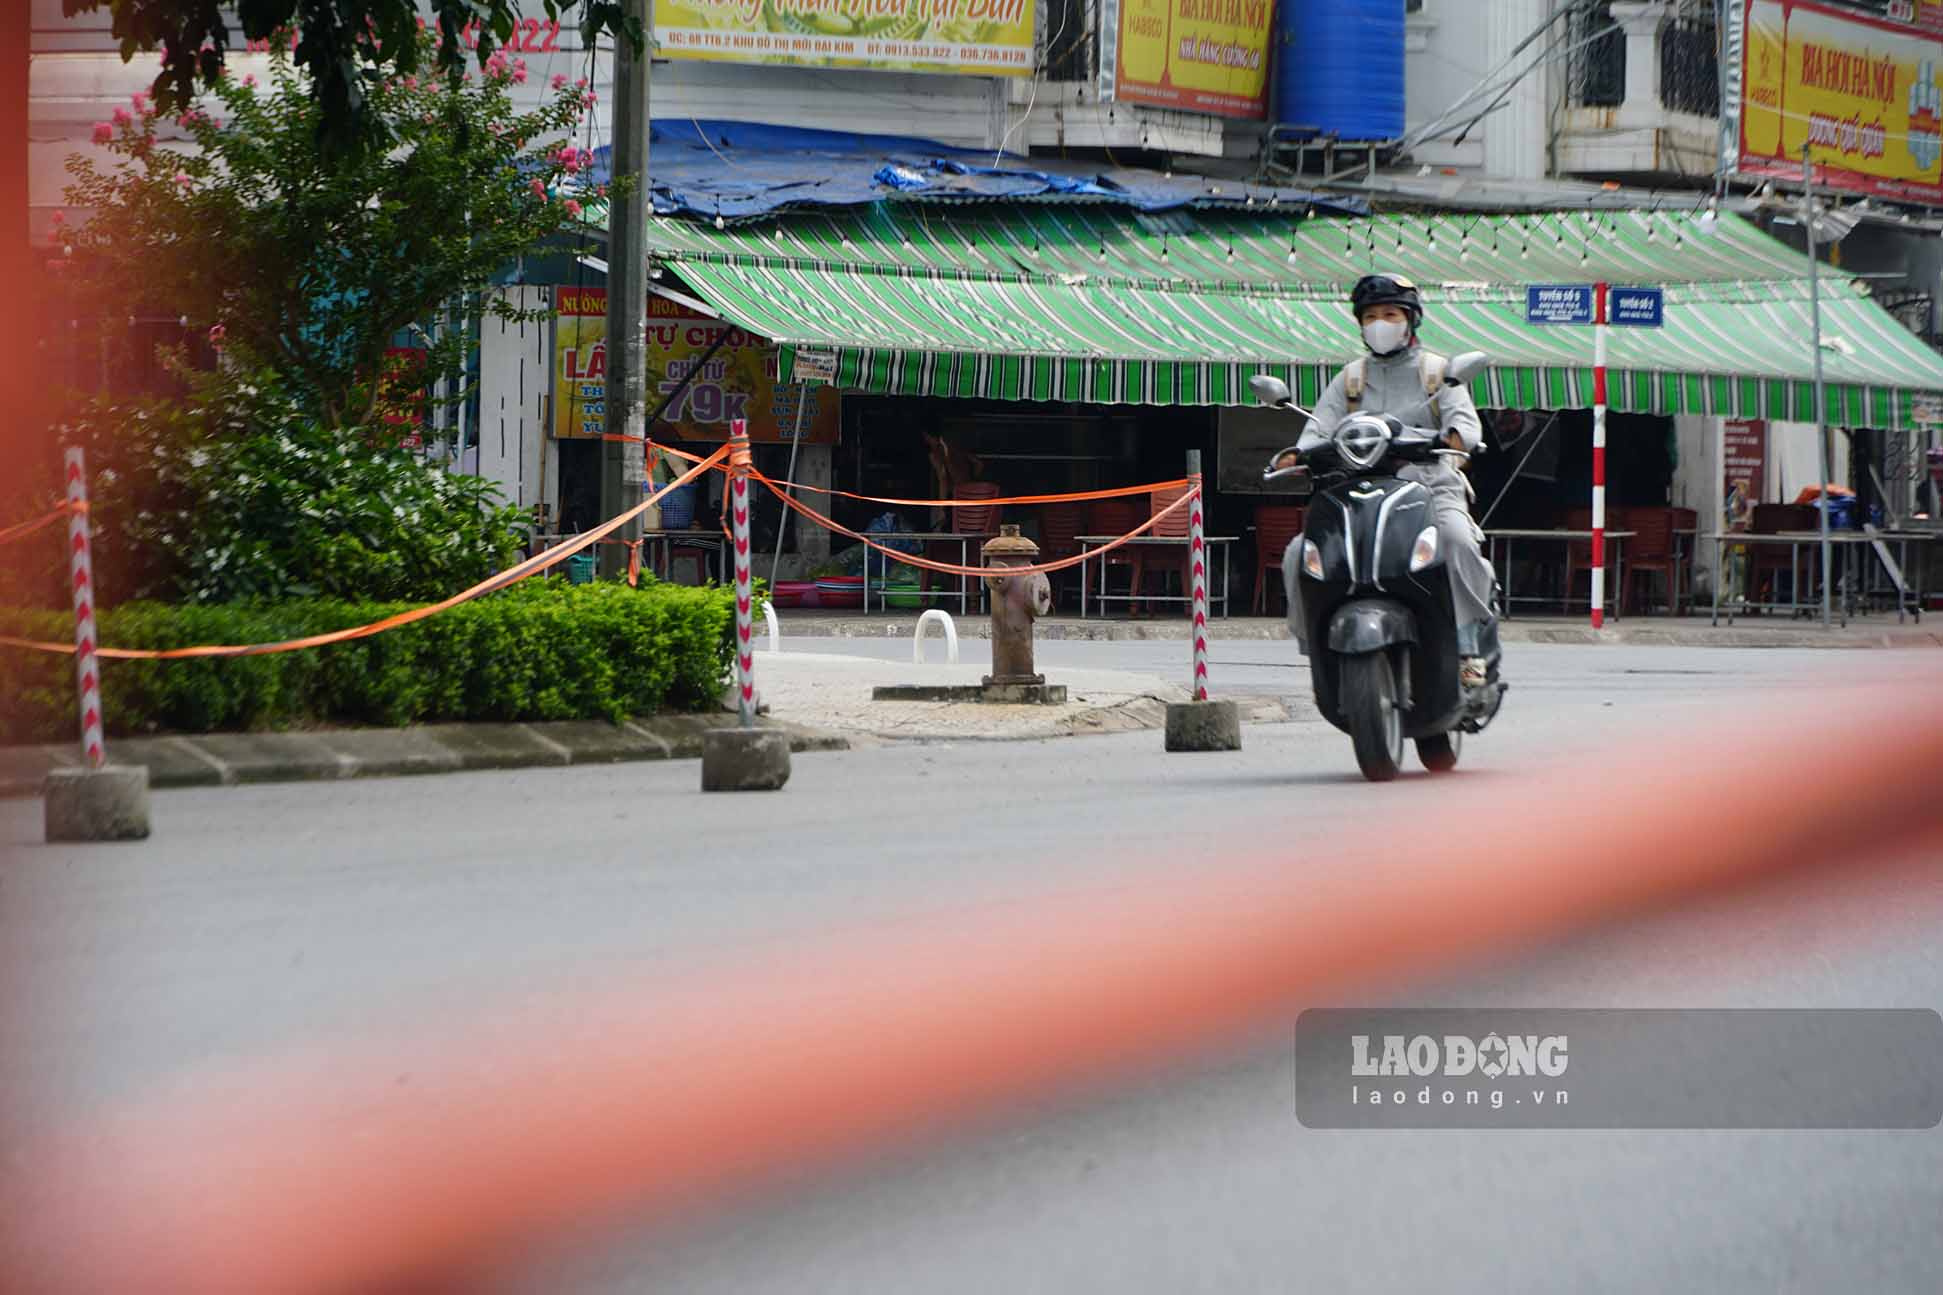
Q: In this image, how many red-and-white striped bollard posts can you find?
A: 3